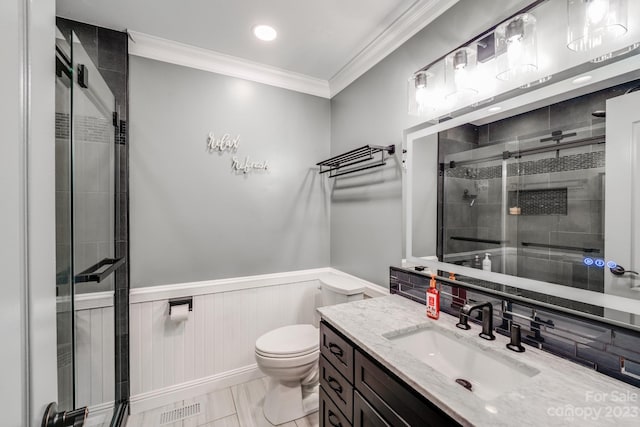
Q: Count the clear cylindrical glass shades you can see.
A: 4